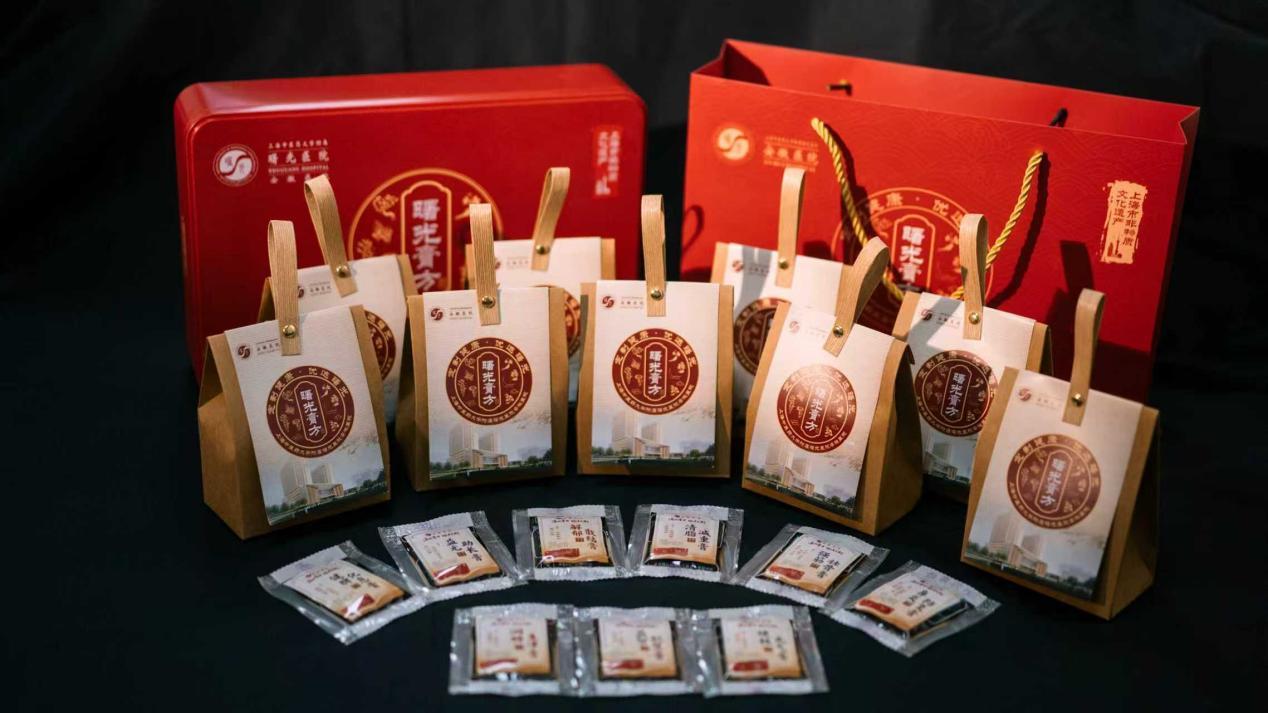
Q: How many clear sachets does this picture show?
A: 9